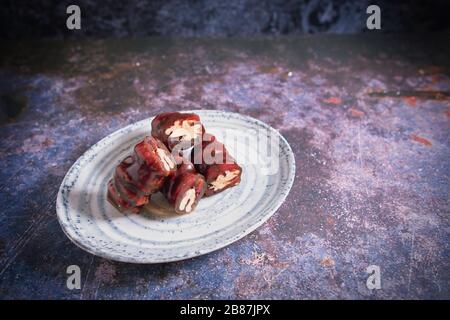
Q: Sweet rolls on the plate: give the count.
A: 4